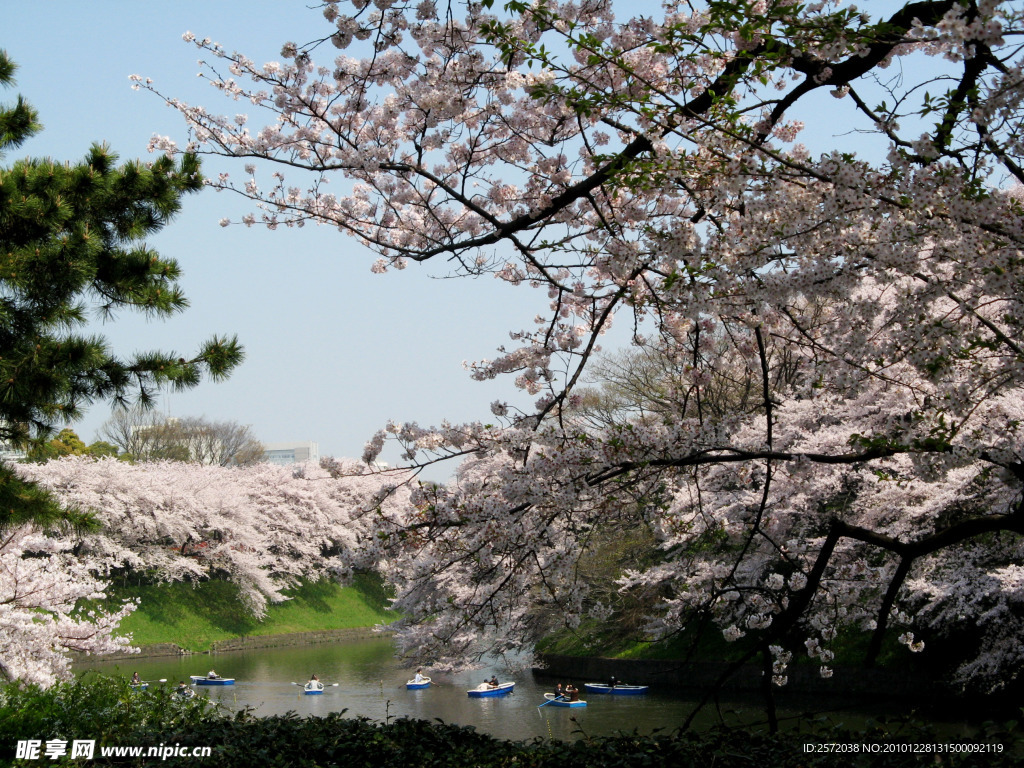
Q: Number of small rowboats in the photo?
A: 8